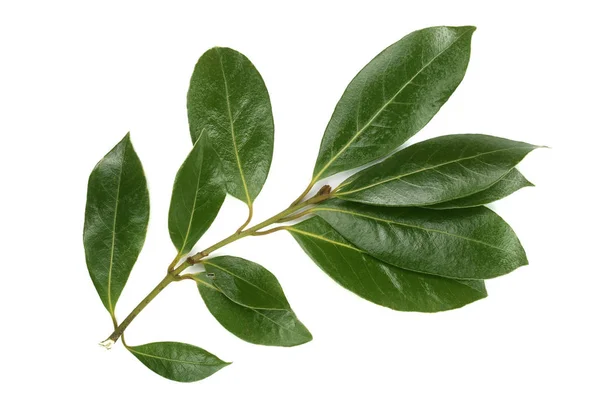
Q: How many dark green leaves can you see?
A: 11